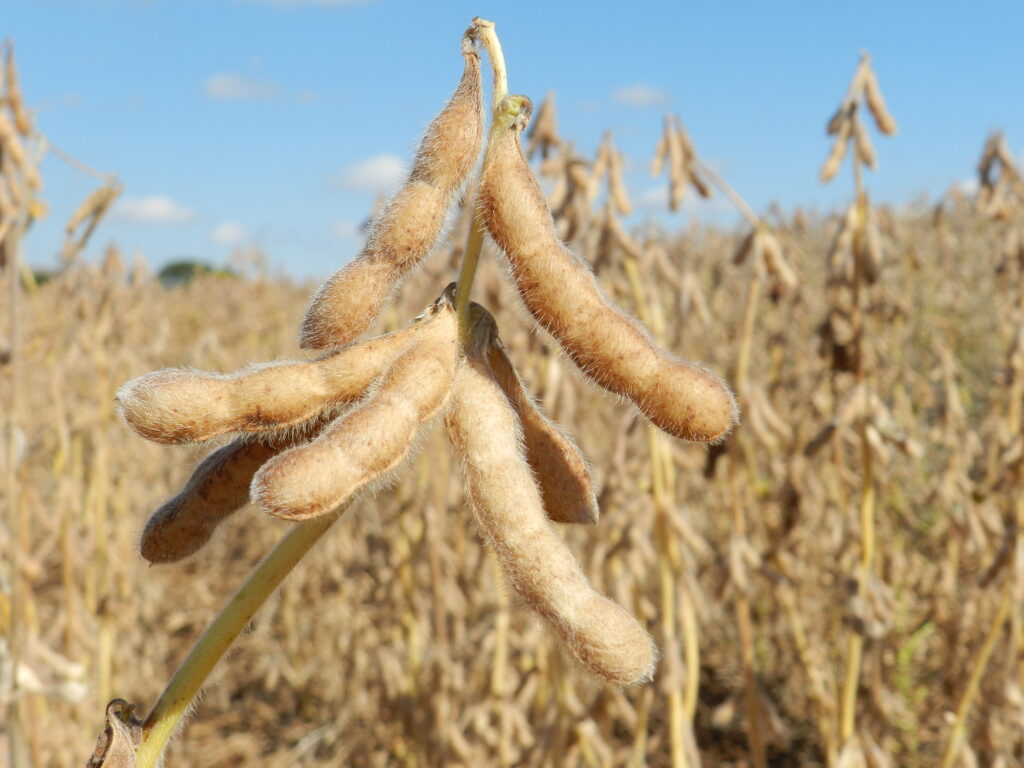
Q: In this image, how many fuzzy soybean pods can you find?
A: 7